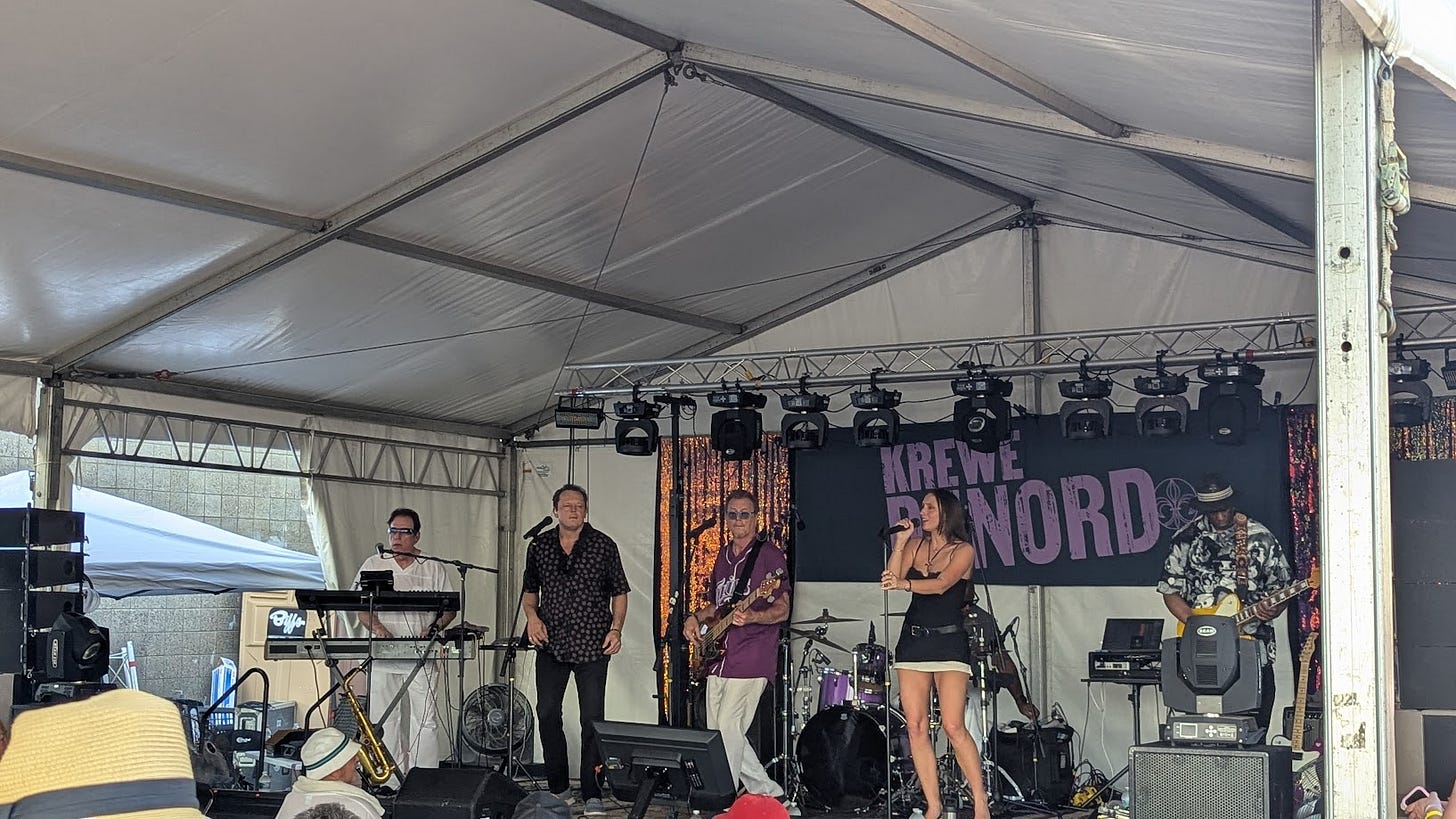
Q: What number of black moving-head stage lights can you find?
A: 11